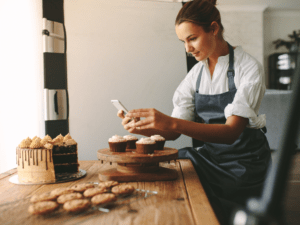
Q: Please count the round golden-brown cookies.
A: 10